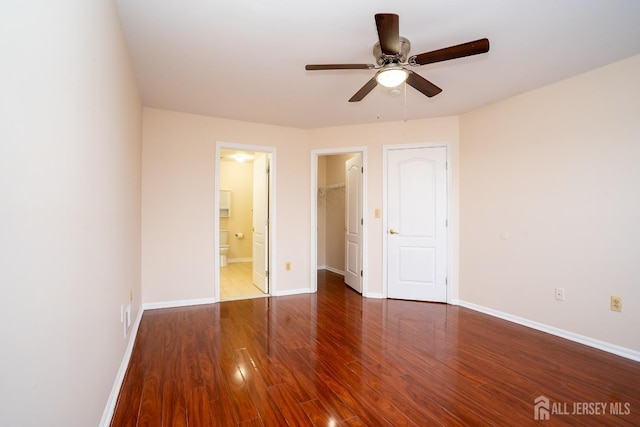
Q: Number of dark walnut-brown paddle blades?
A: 5